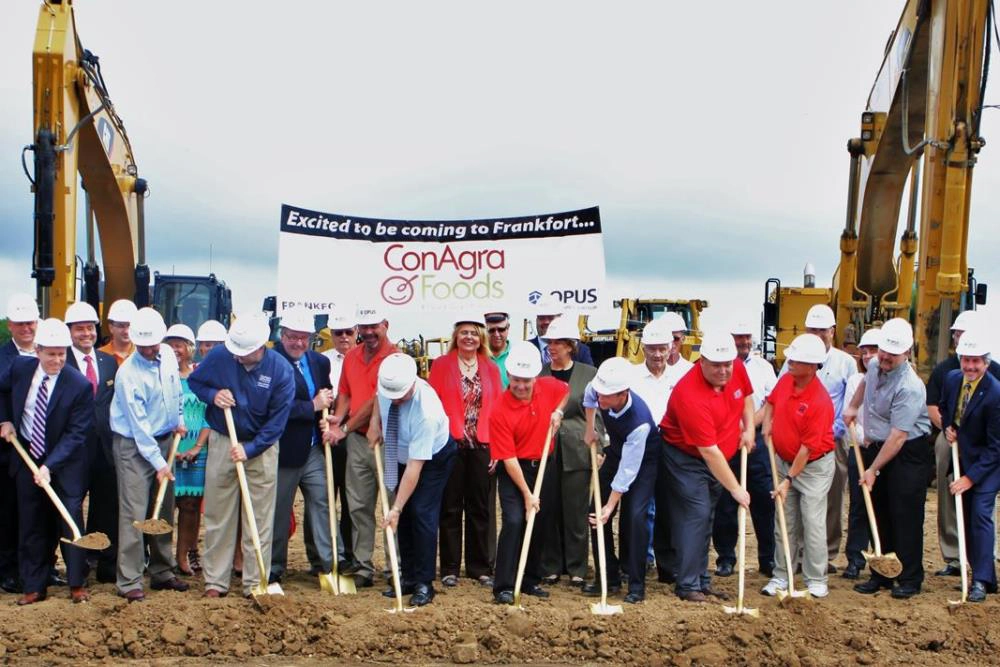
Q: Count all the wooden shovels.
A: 11